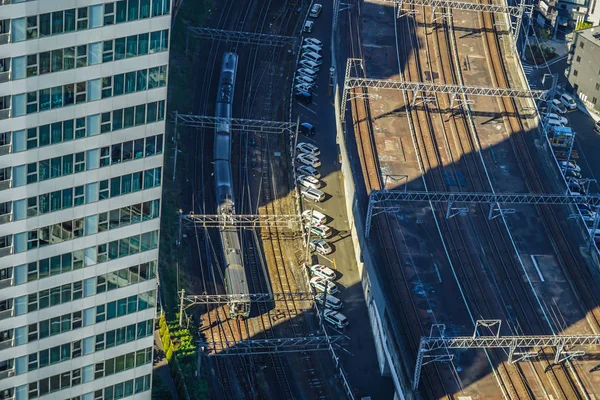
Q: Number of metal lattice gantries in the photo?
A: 9